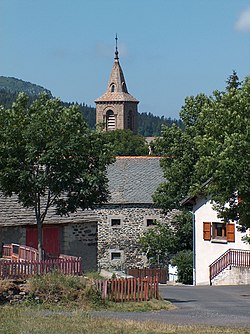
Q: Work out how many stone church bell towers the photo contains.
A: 1